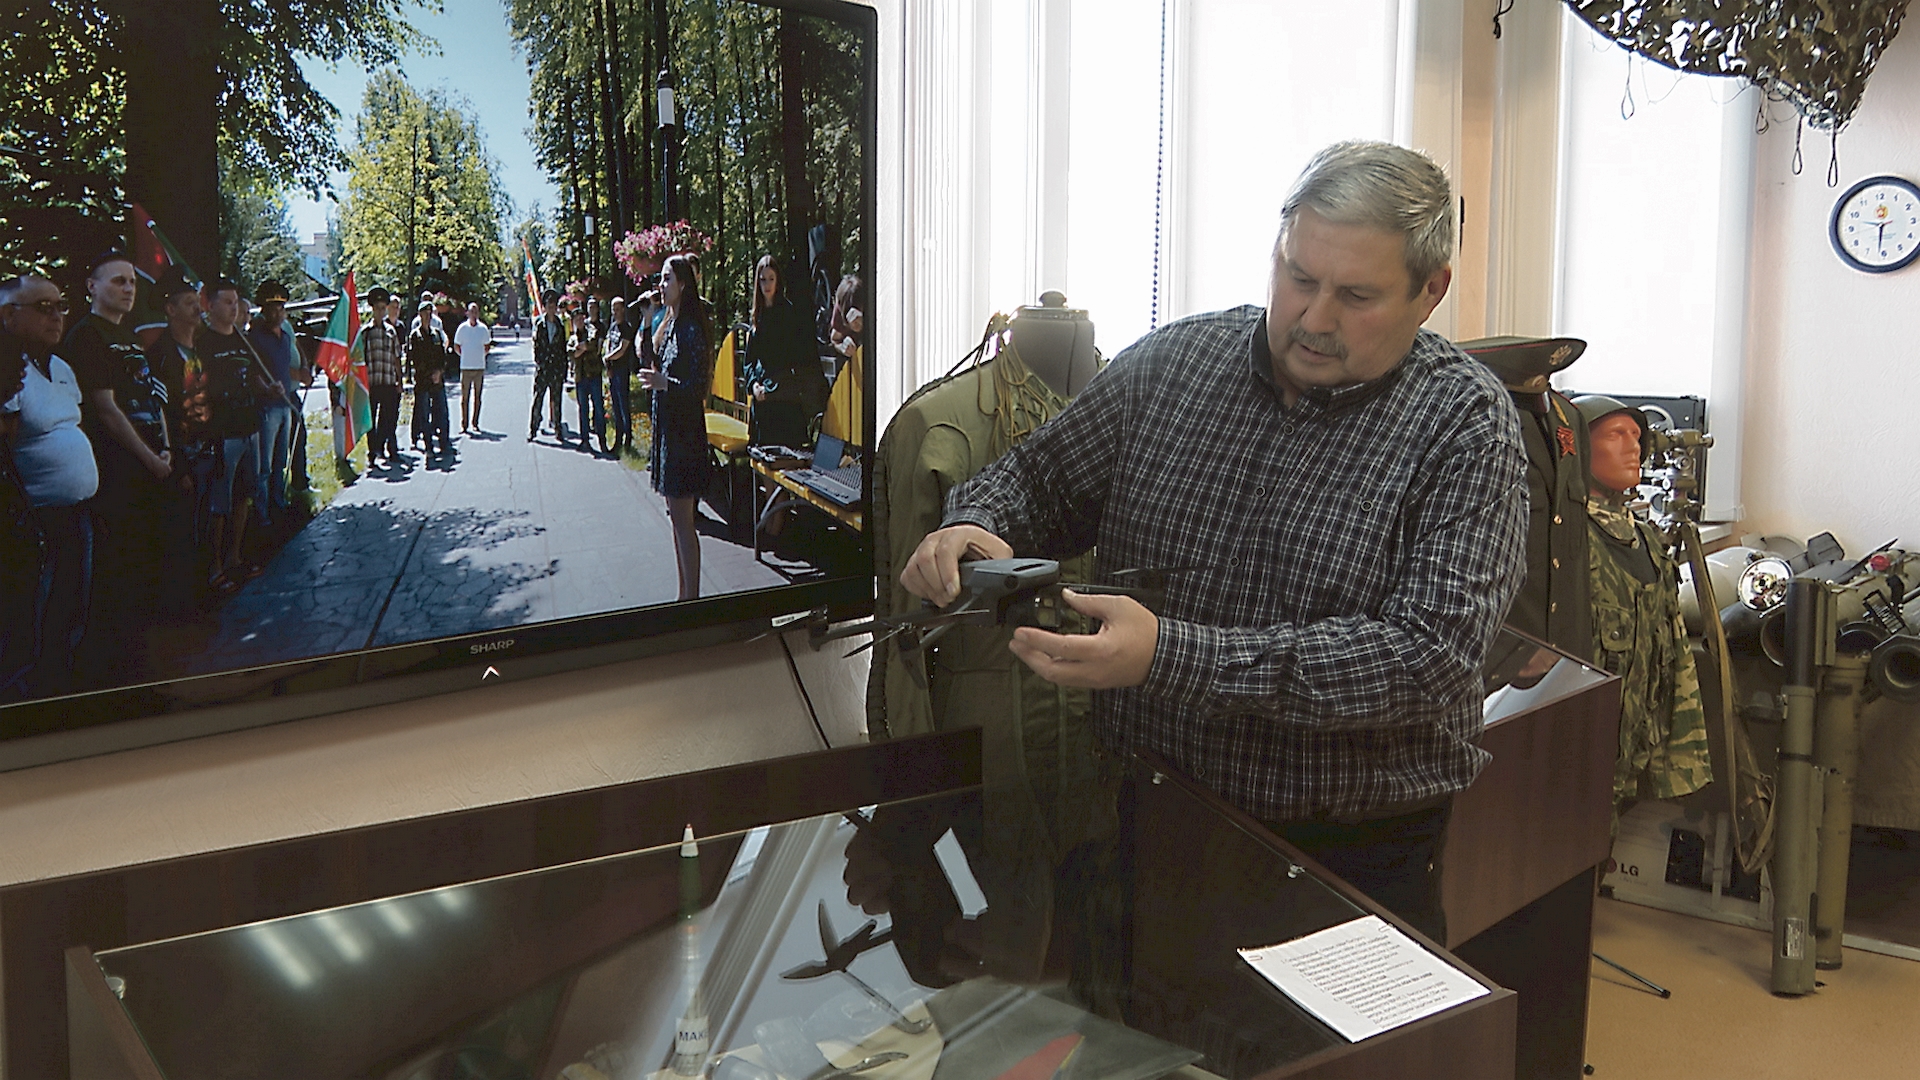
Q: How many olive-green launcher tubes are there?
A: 2